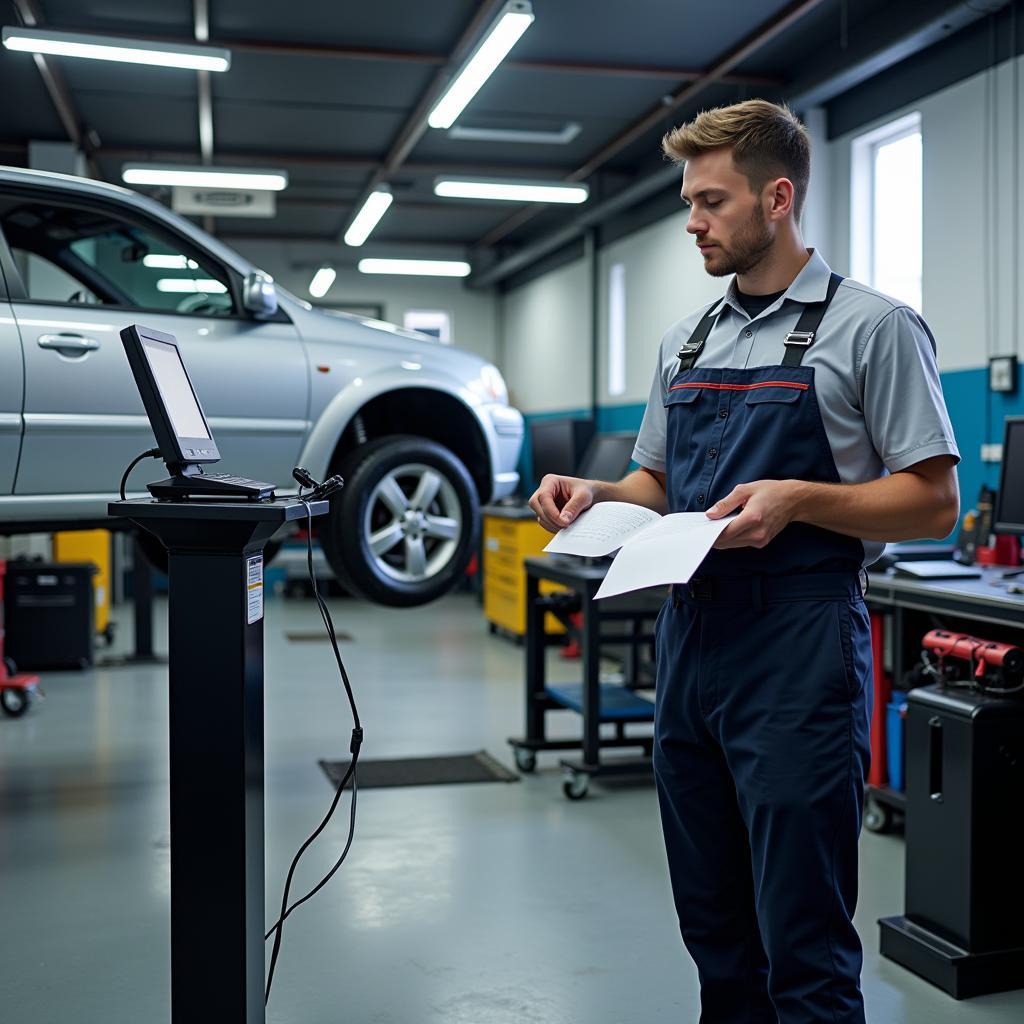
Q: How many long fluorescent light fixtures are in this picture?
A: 7